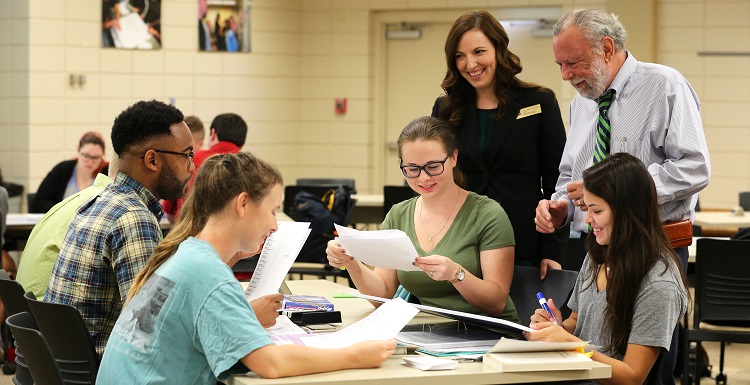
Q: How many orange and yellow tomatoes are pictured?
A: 0